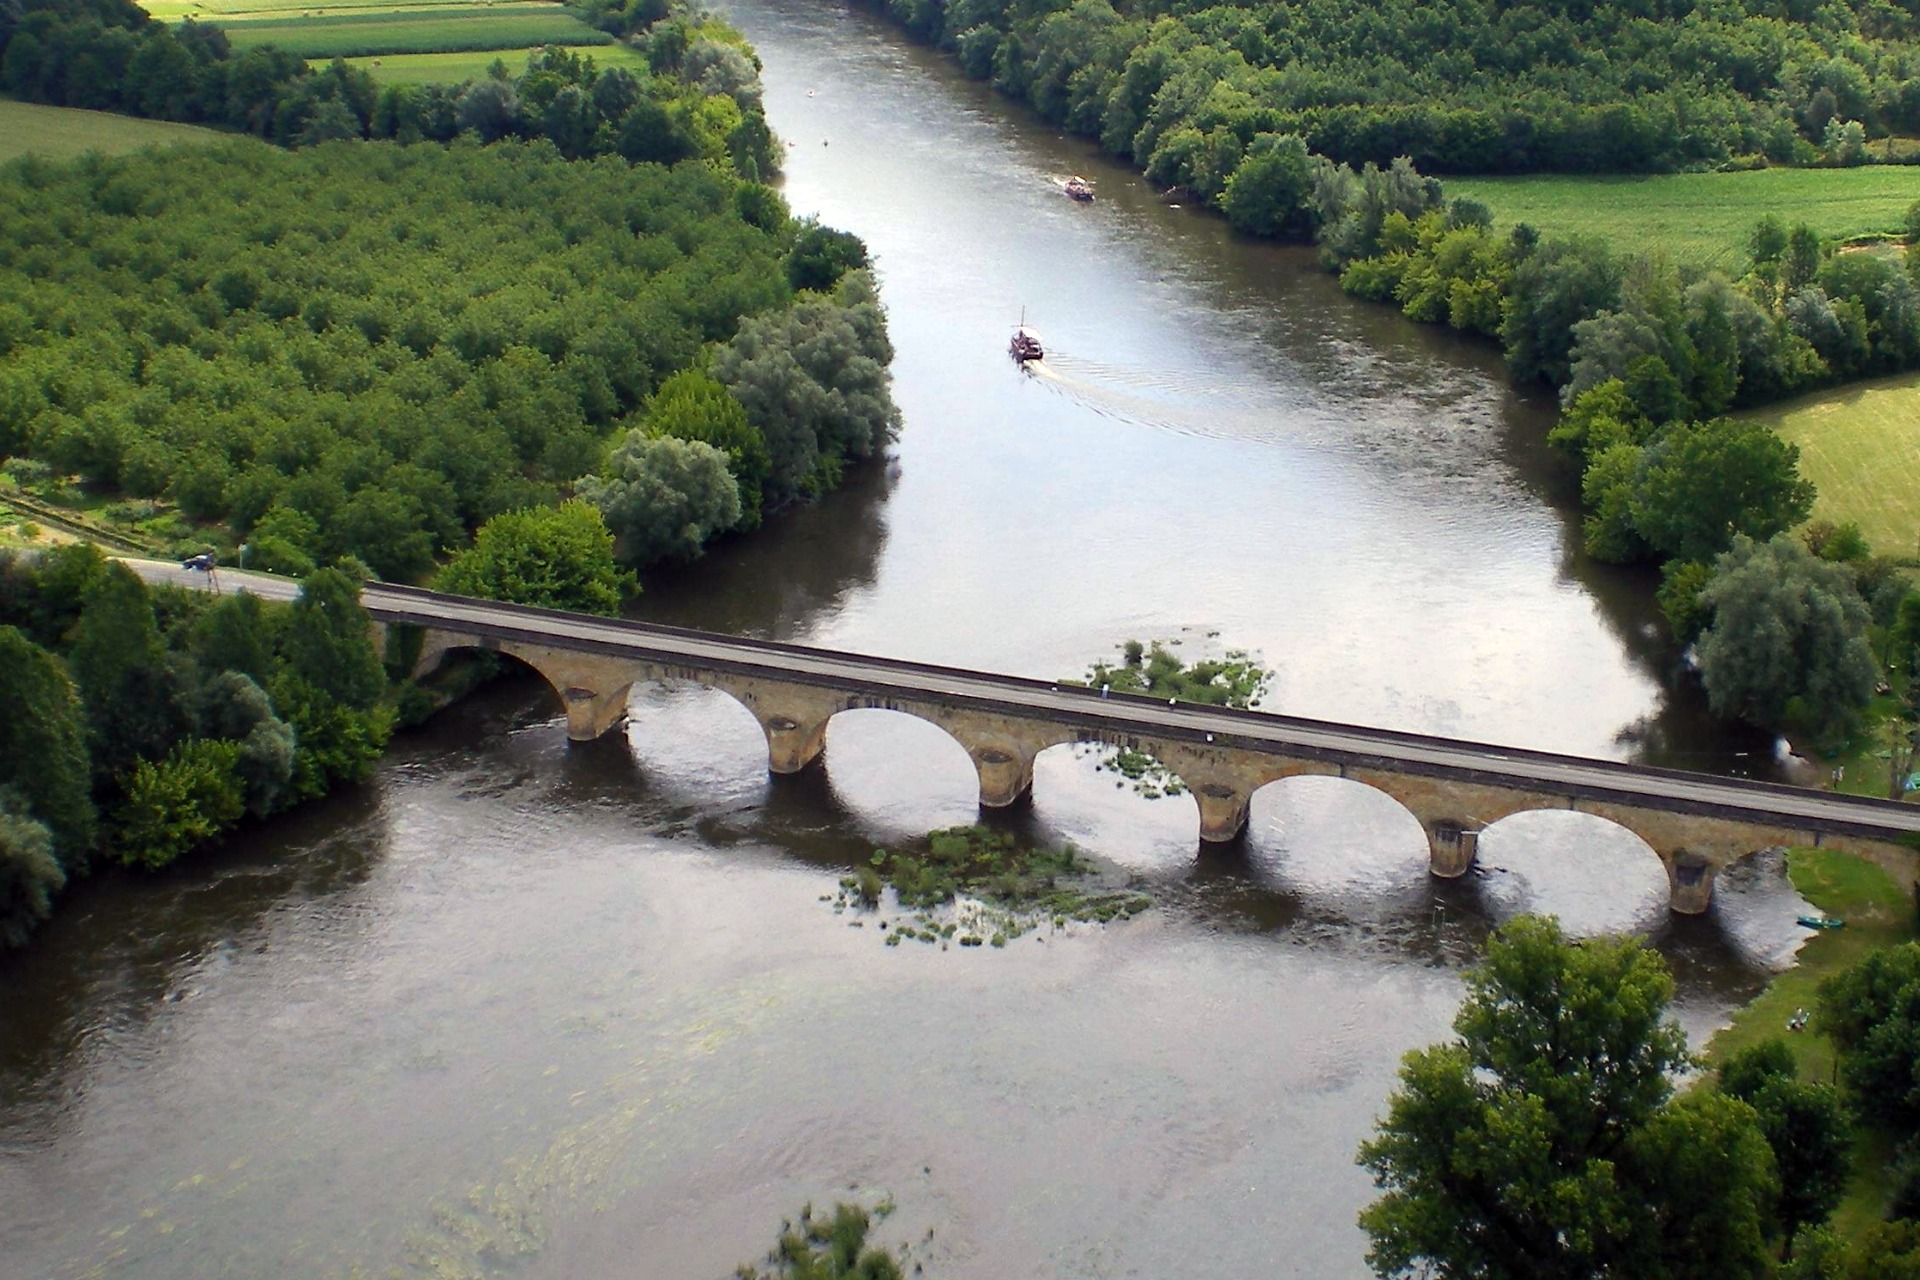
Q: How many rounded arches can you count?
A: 7